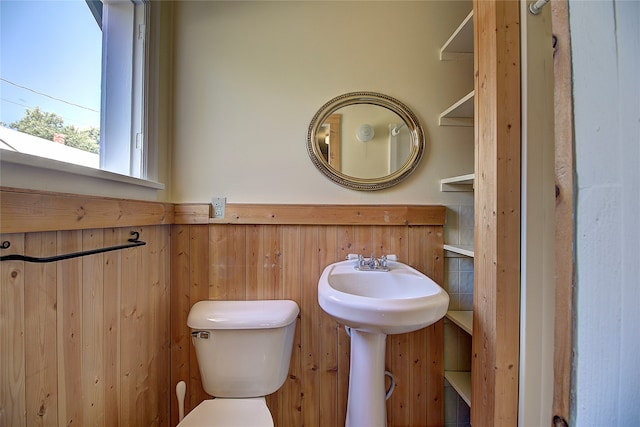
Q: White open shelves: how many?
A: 6